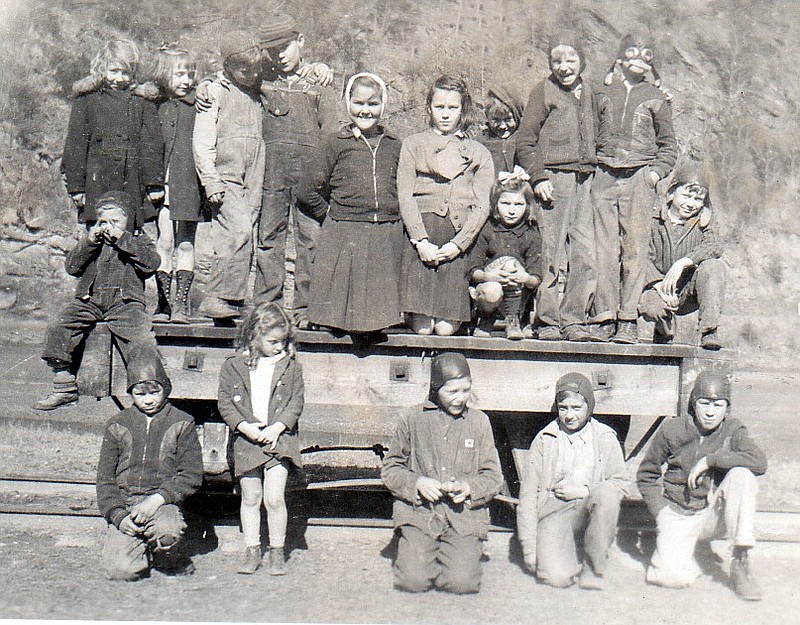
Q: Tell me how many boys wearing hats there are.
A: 10